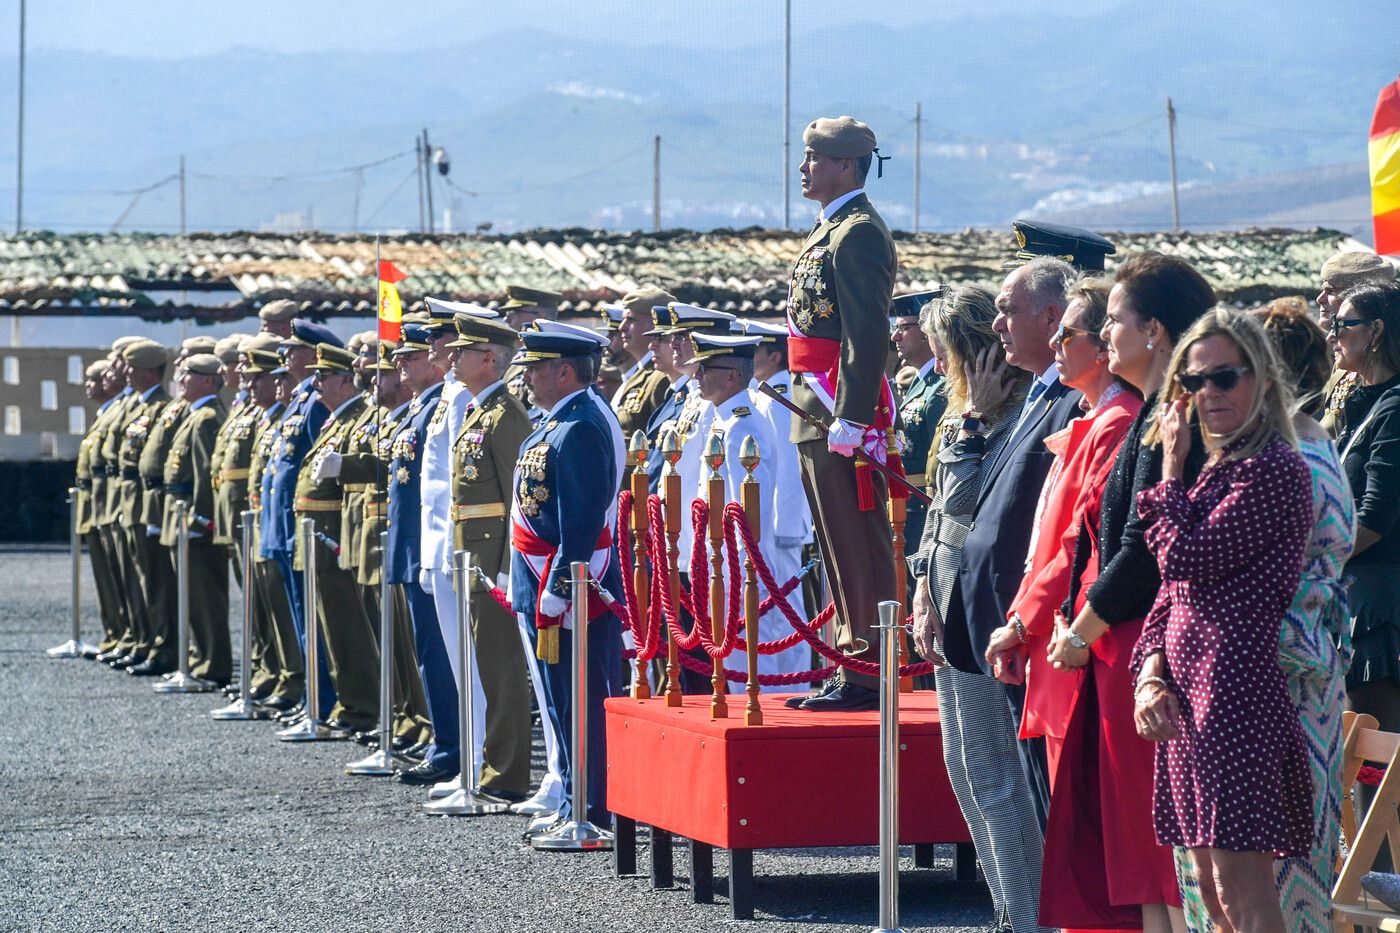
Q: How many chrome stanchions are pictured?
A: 8